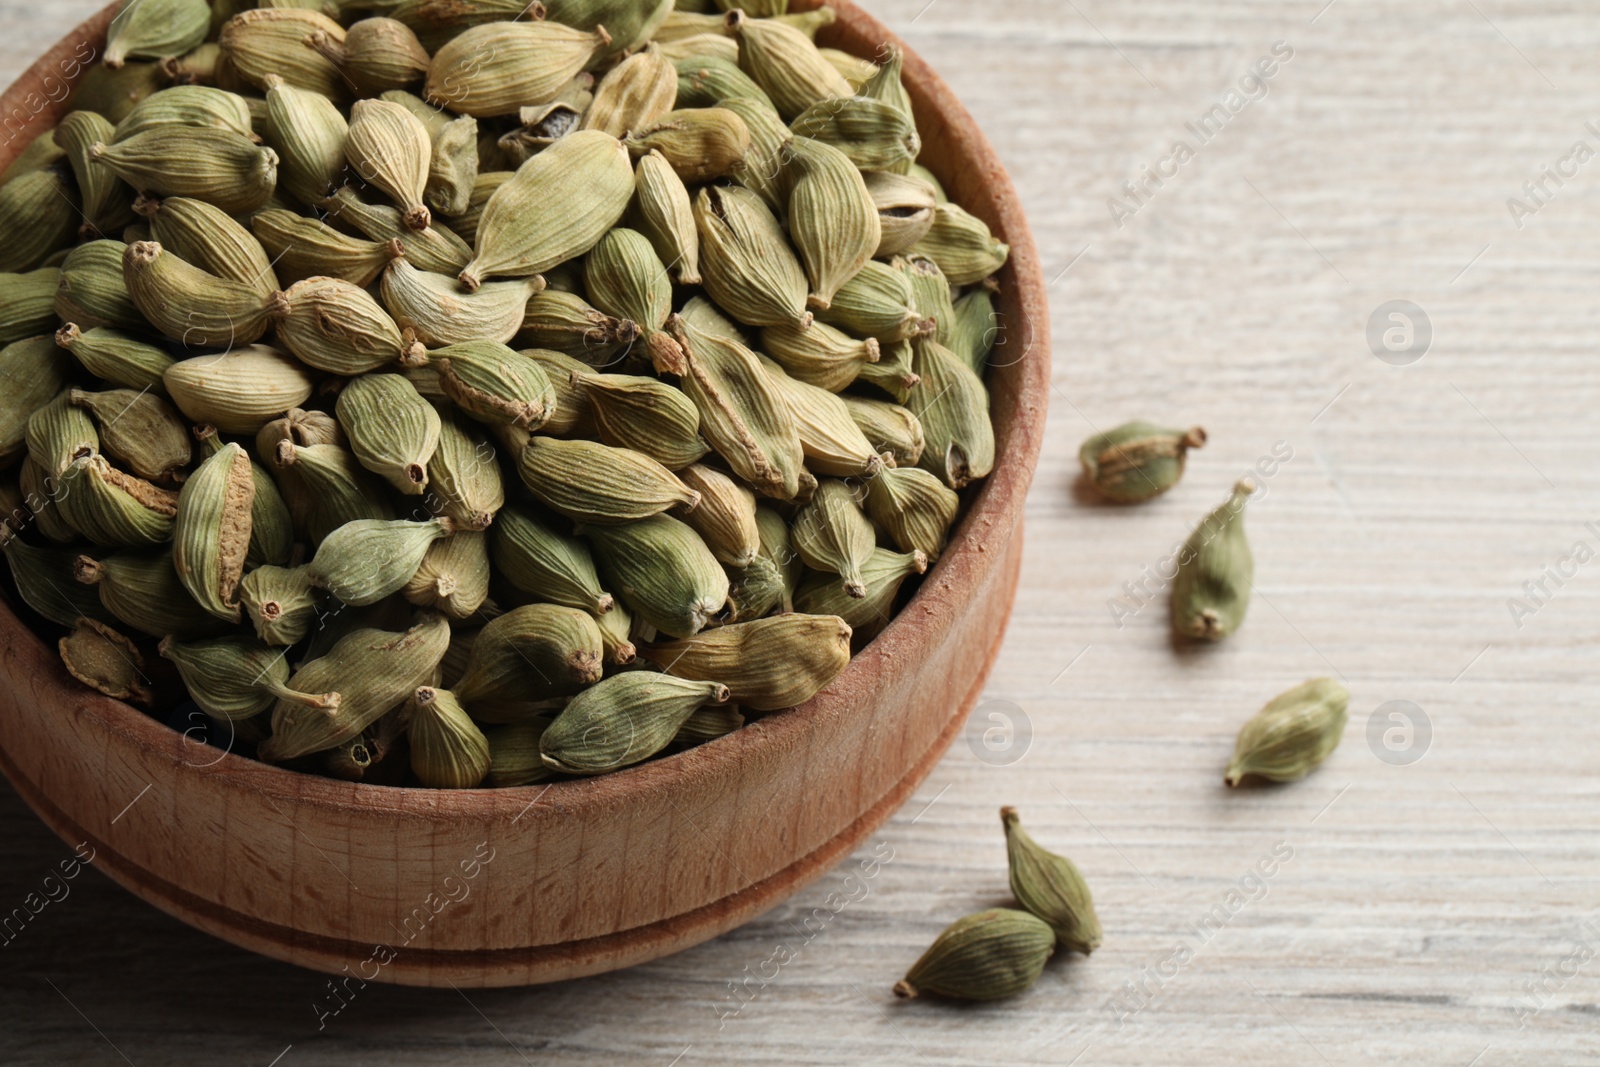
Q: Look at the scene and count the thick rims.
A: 1